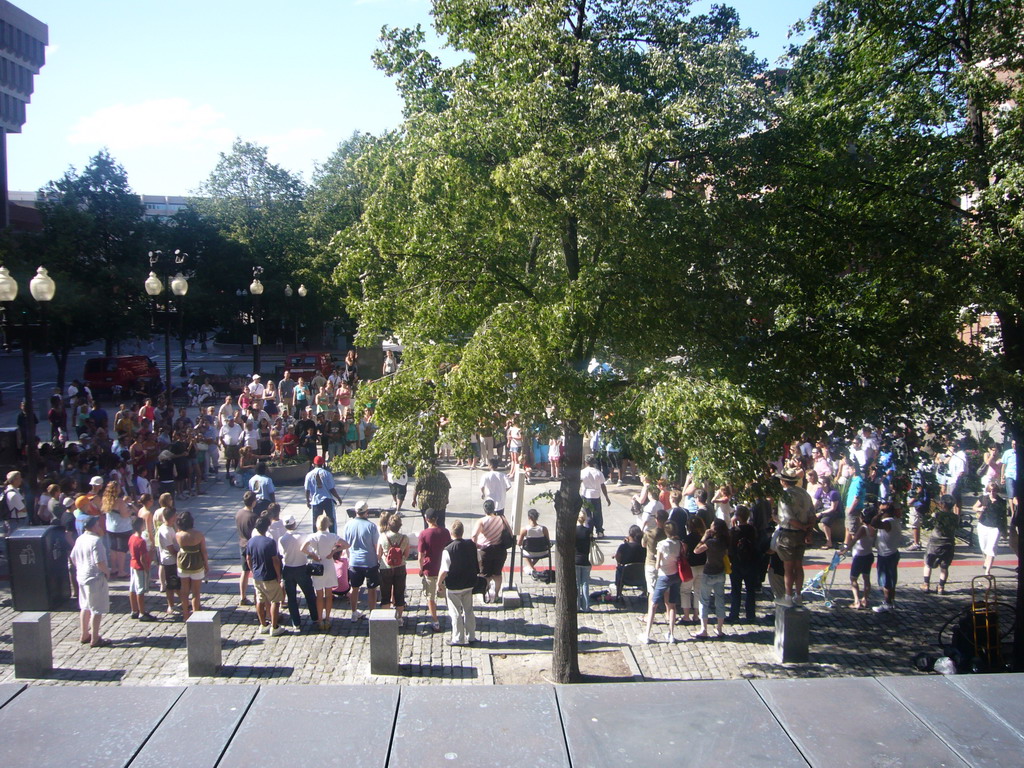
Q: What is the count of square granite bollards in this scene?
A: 4